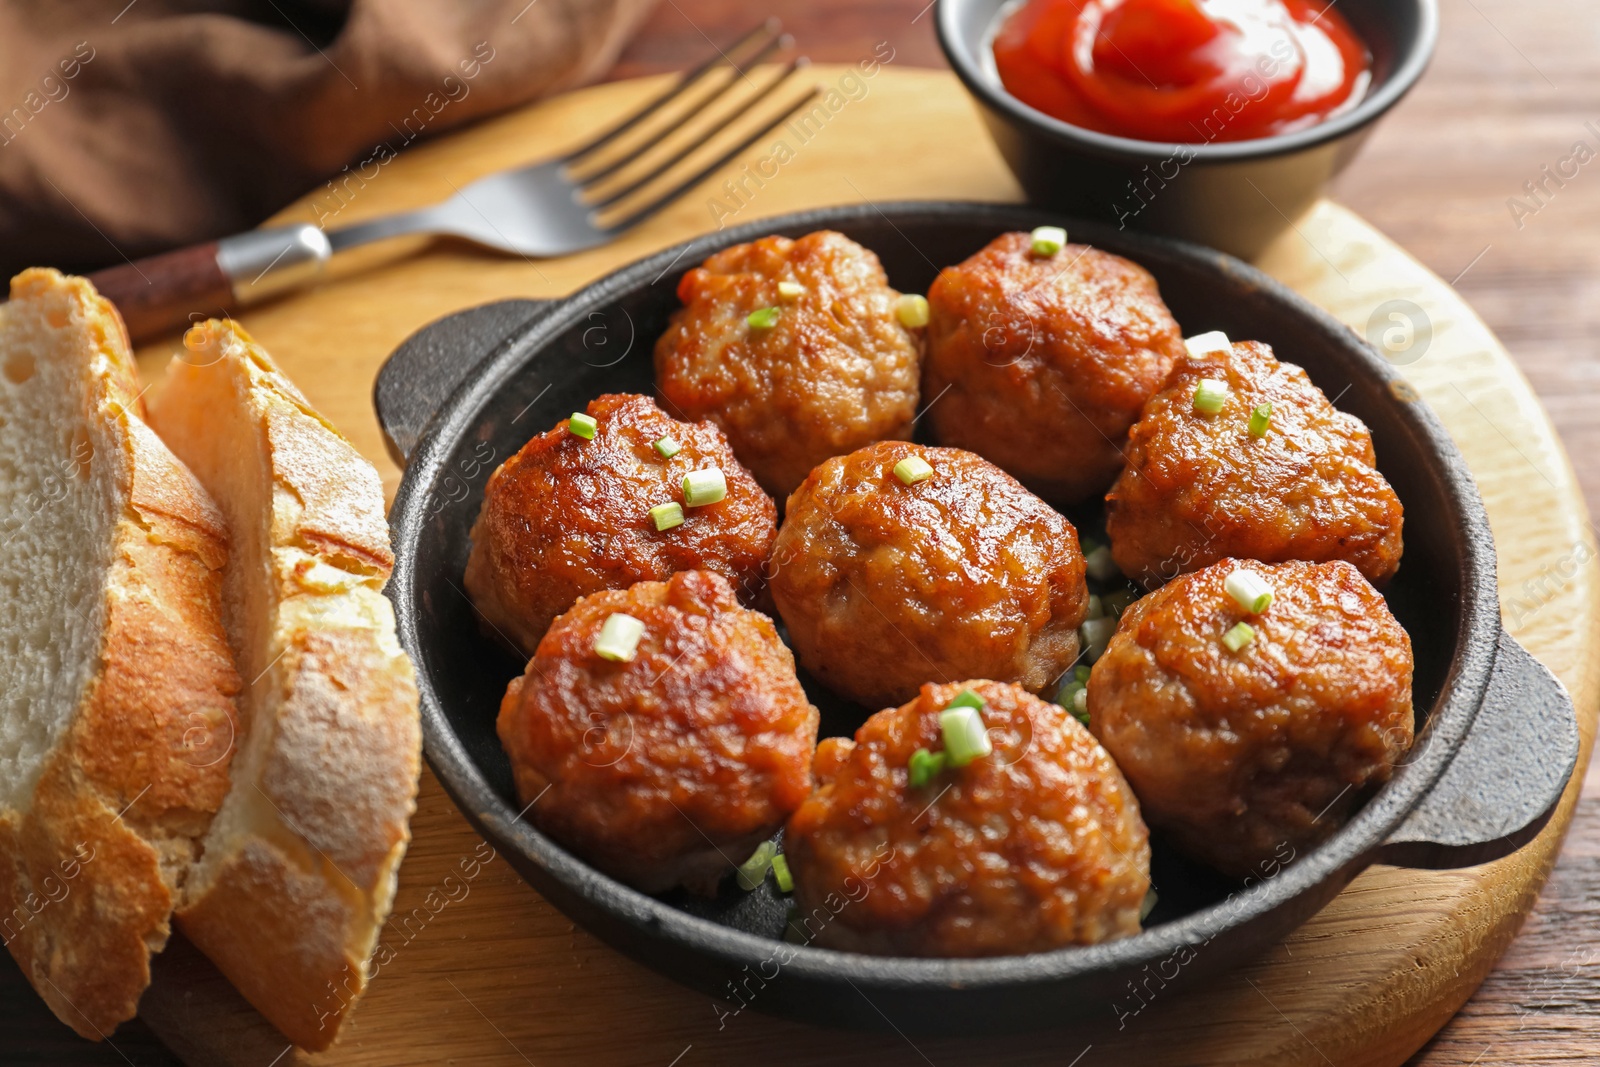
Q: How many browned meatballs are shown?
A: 8